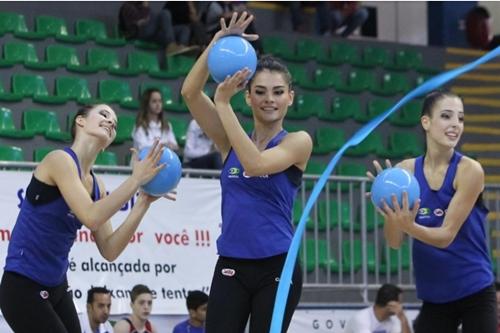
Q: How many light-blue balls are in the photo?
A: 3